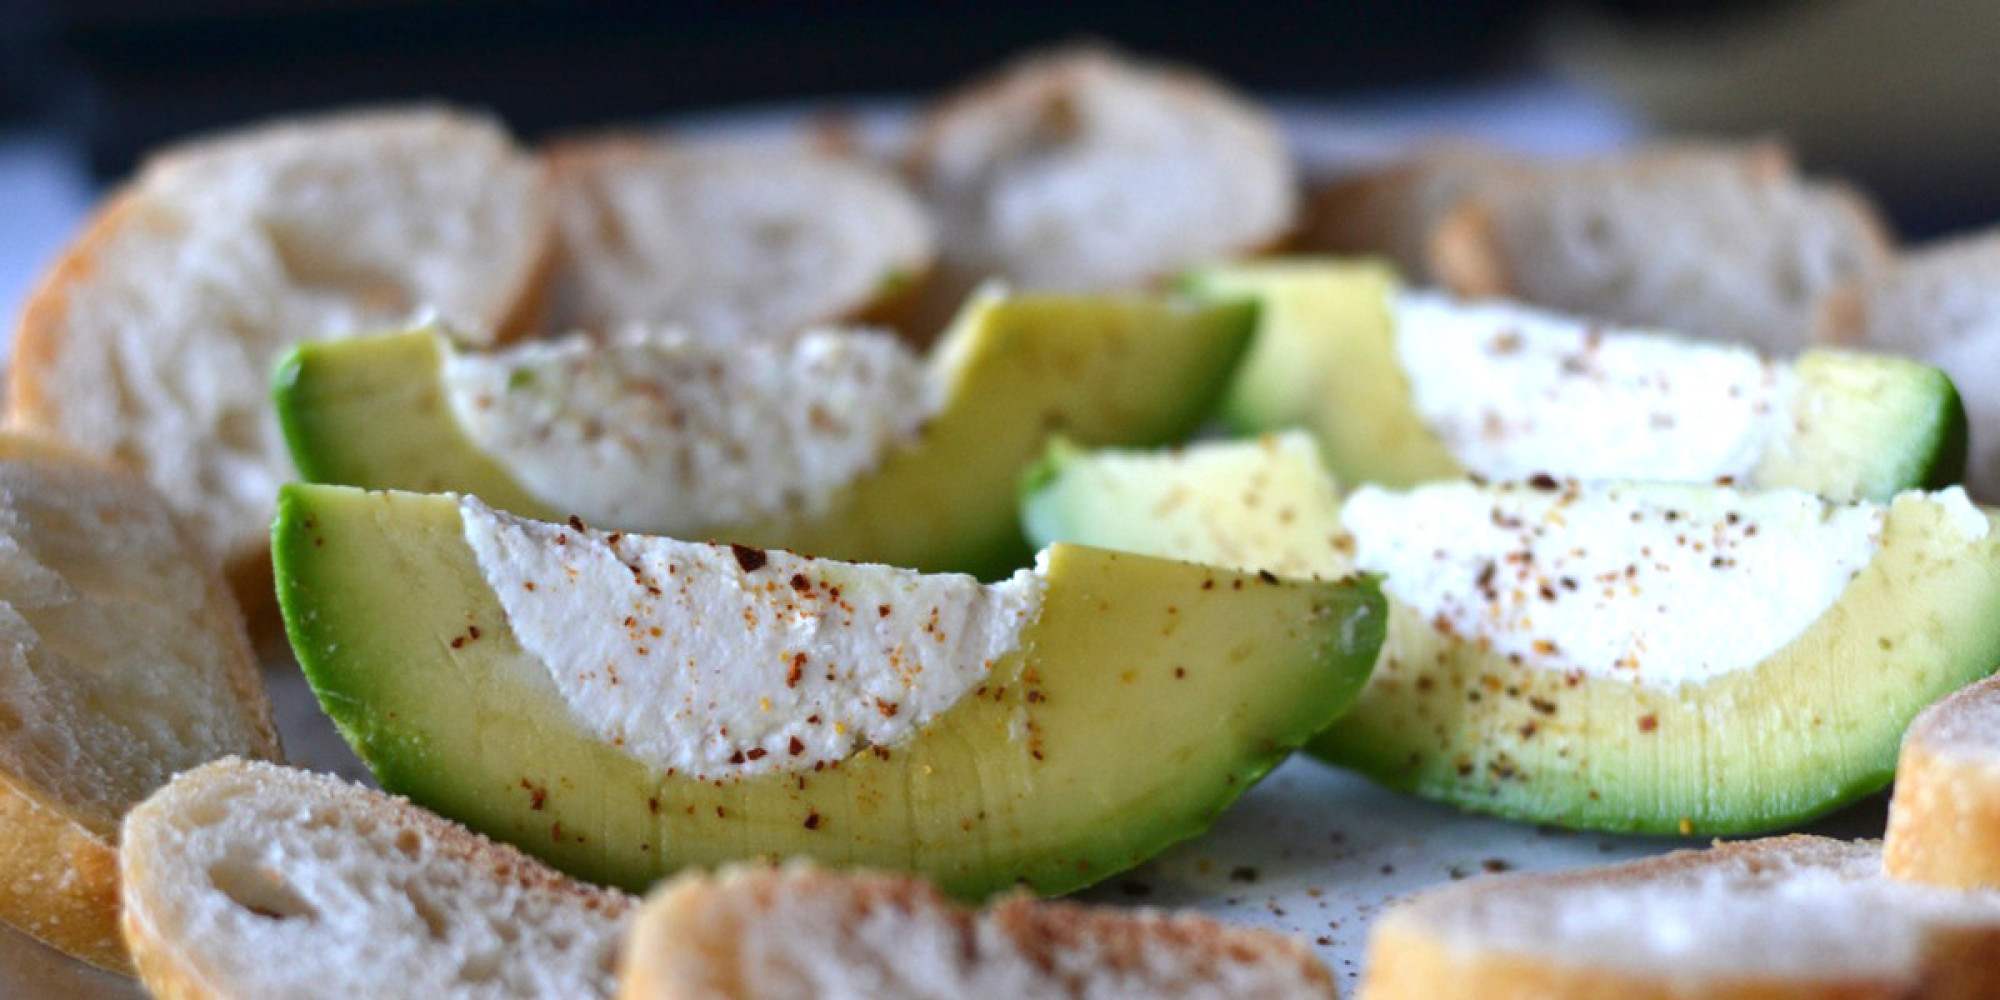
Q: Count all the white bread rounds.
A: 11